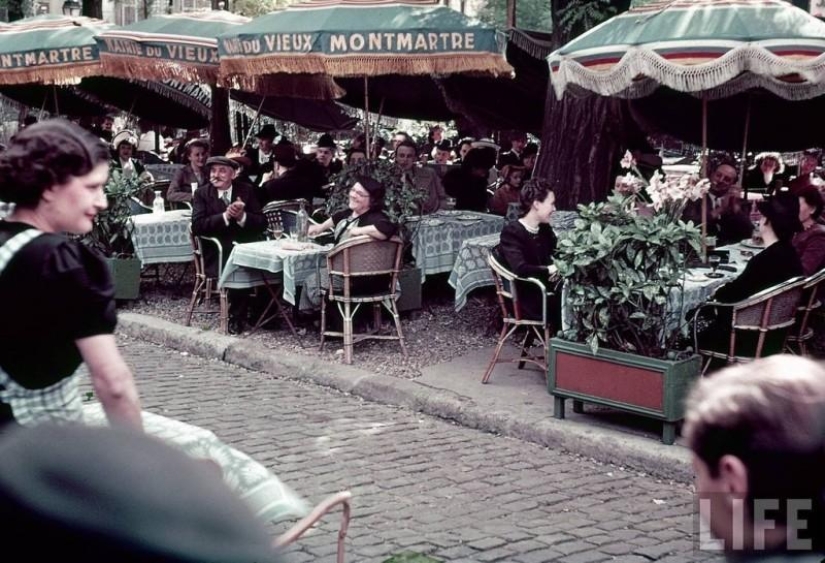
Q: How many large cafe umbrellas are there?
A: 4